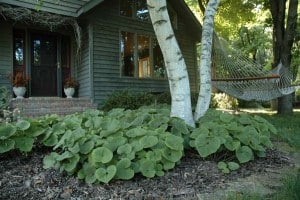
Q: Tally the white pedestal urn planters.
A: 2